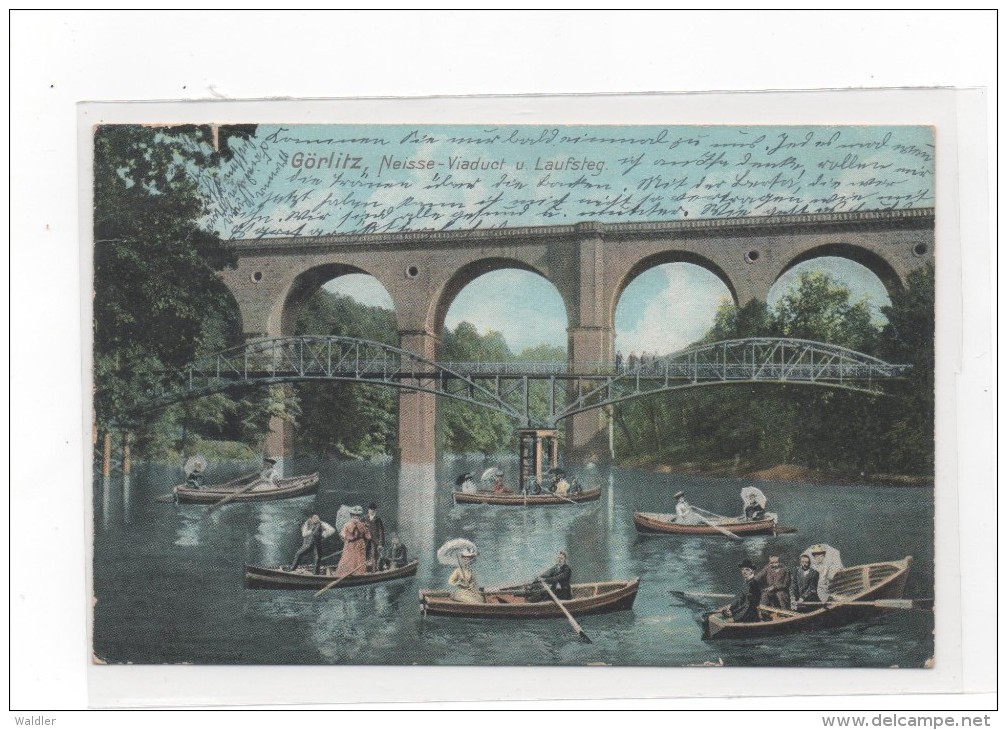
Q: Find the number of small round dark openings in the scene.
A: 4